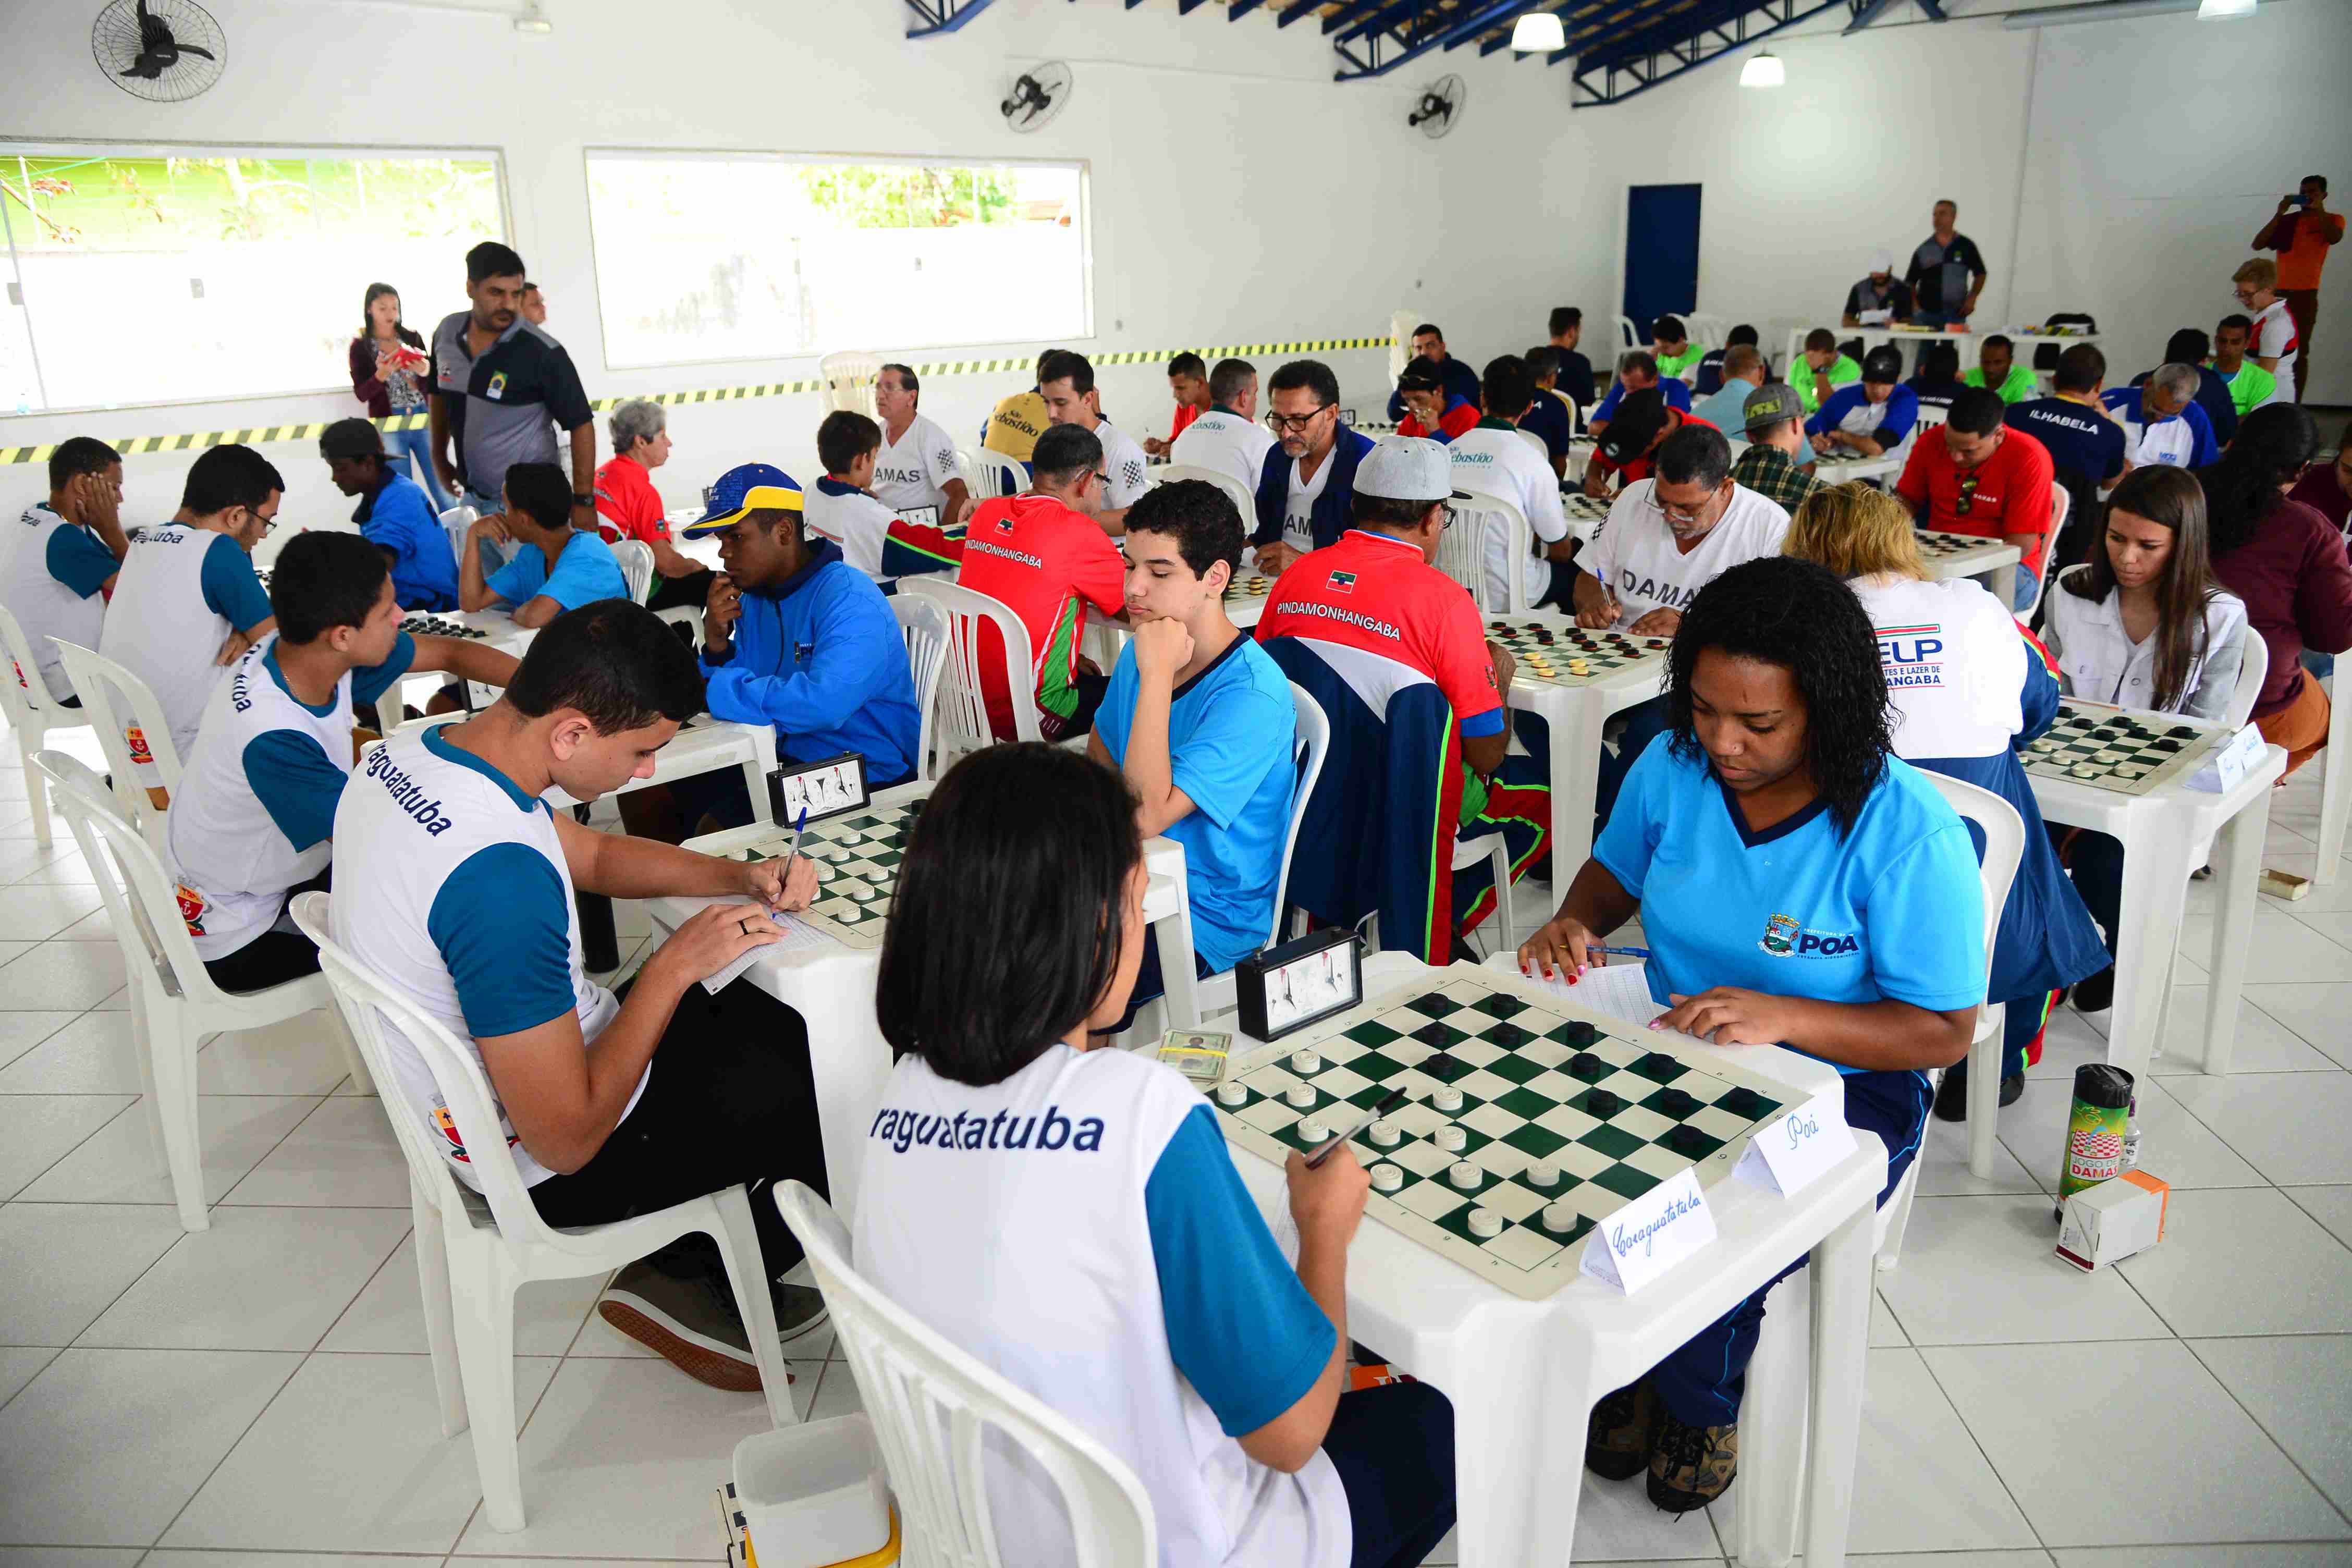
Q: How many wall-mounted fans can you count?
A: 3